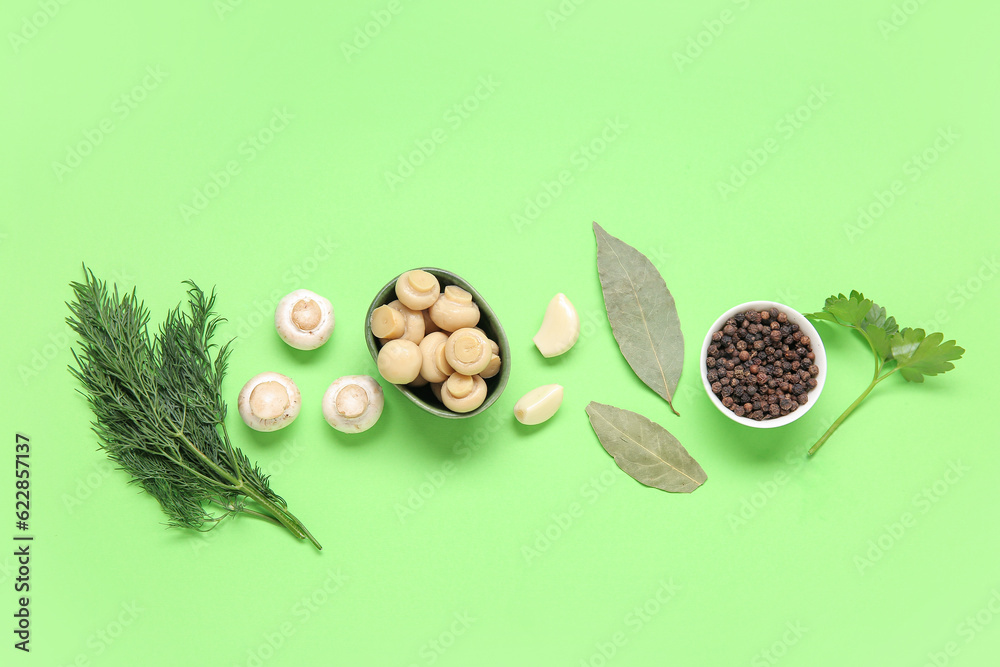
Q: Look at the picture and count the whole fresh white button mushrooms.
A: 3